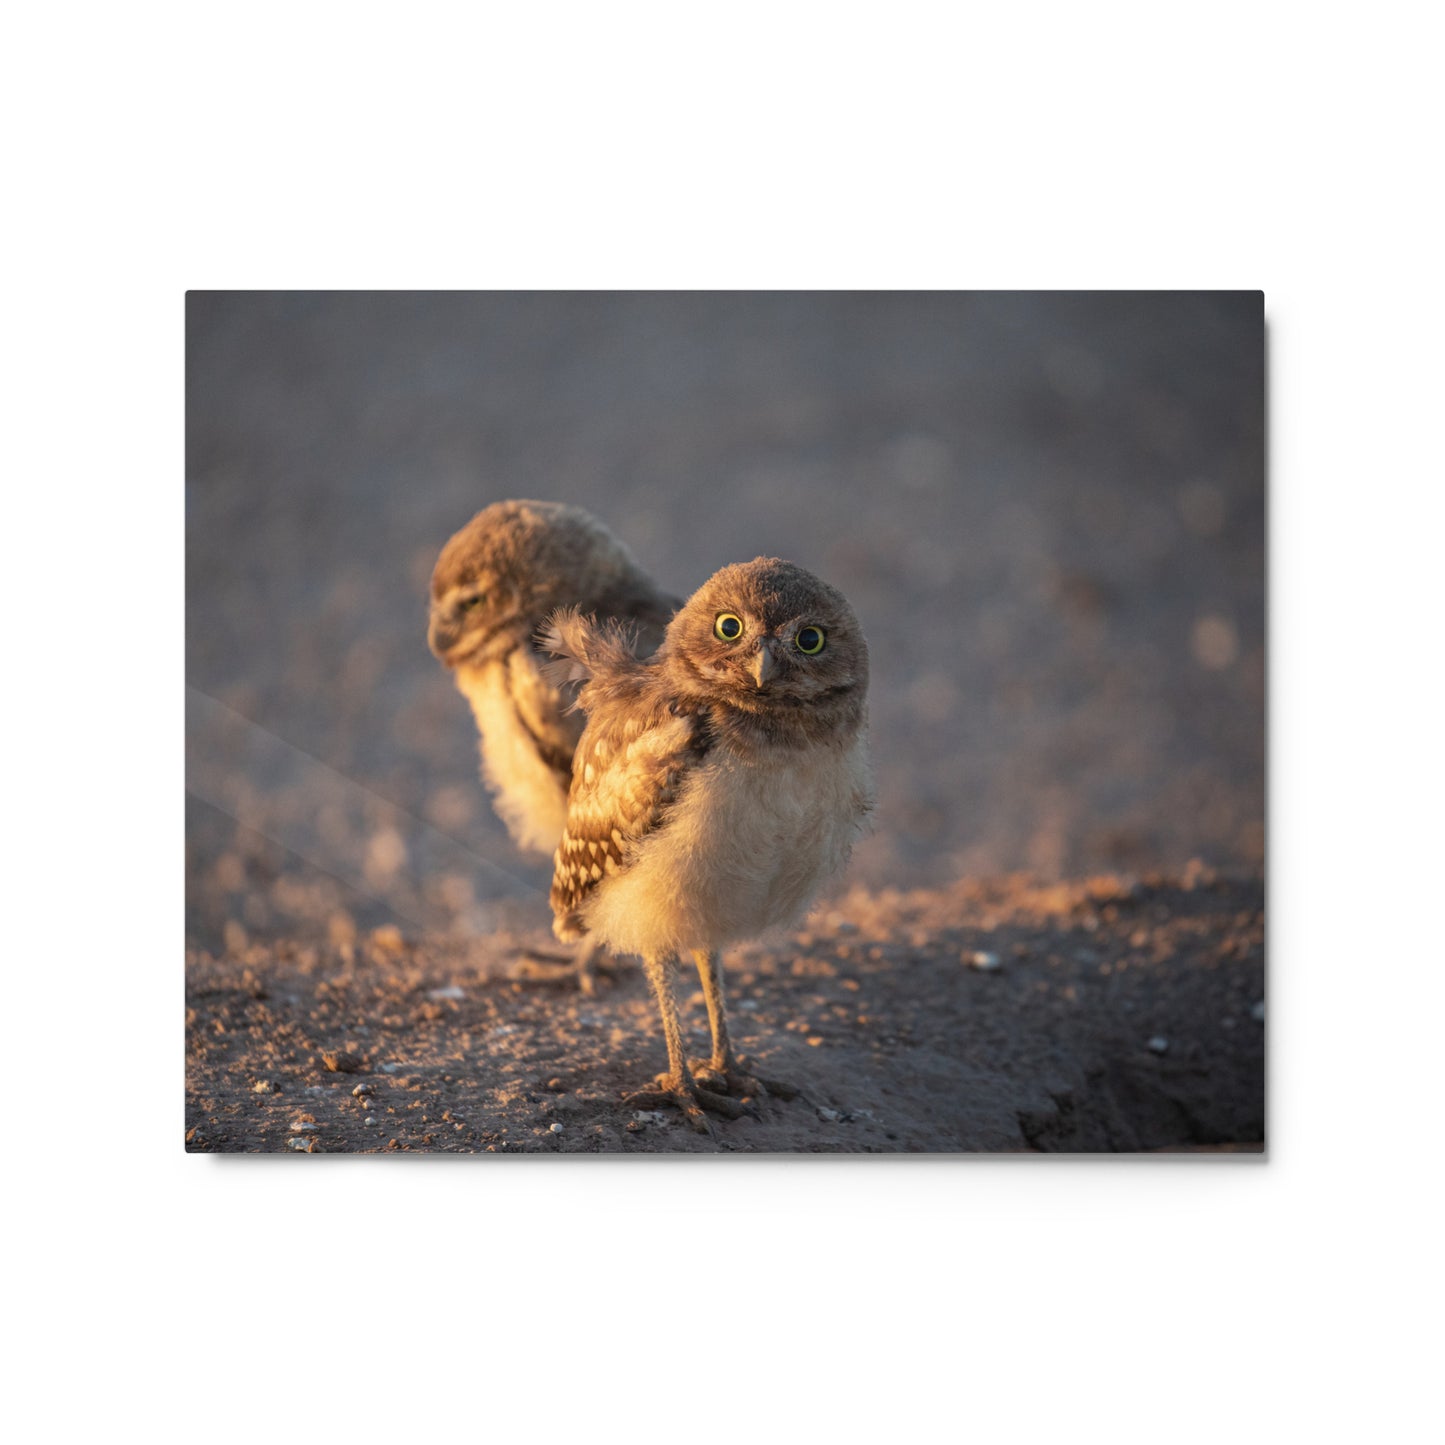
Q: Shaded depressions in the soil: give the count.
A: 1